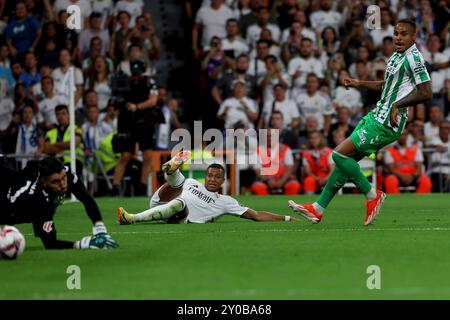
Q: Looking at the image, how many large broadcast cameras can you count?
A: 1